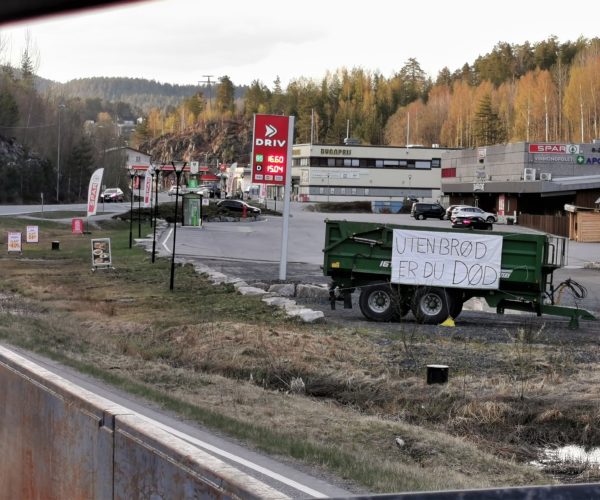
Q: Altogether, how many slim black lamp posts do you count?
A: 5